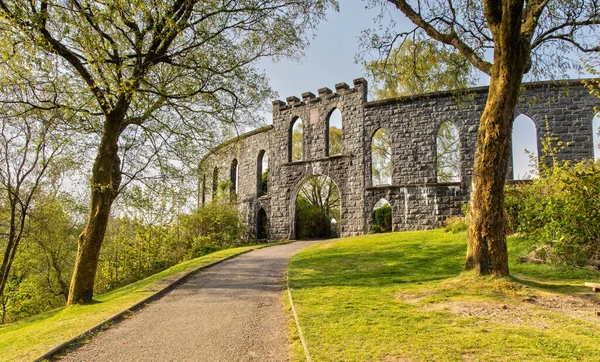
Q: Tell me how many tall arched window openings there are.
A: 10